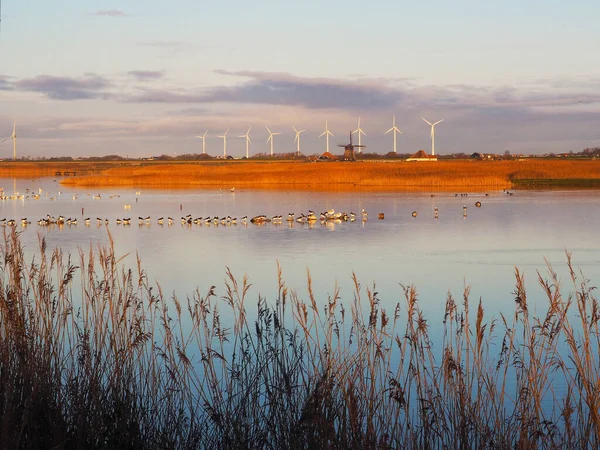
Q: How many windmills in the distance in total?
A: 11